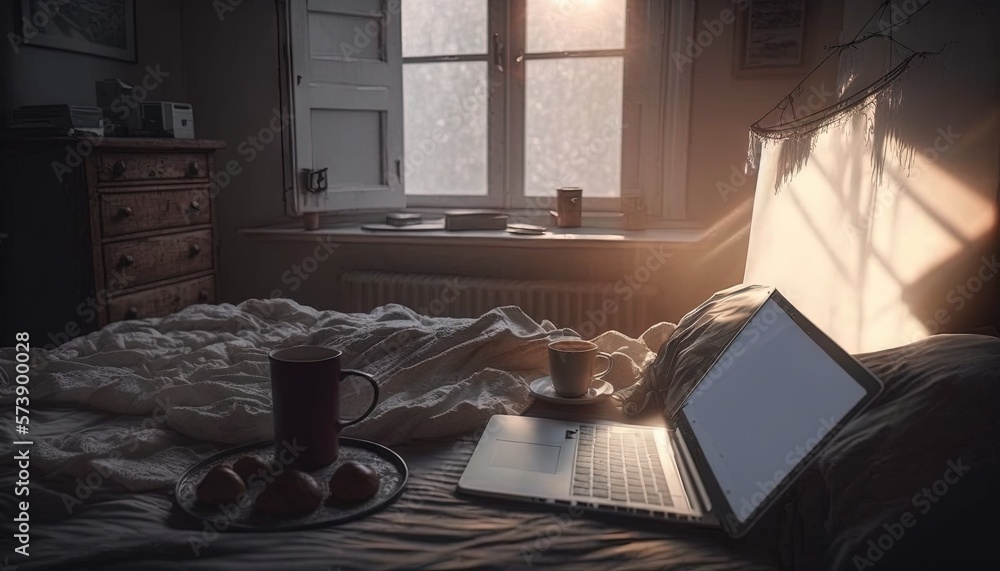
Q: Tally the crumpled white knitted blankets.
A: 1